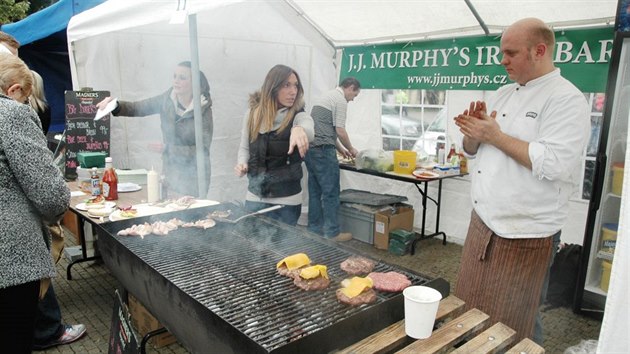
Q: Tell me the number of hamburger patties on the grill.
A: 5